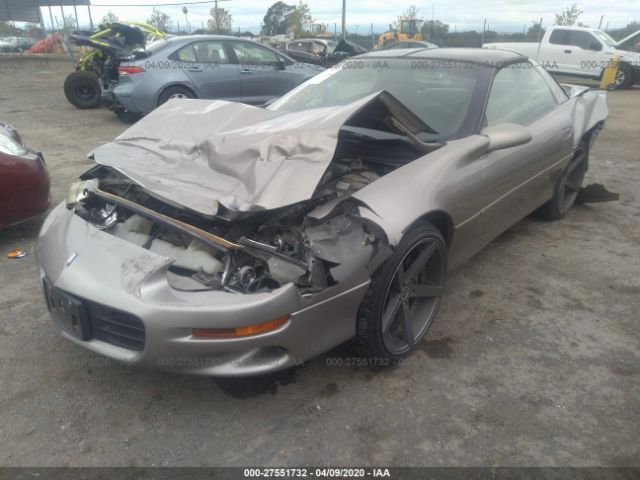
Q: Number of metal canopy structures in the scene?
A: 1